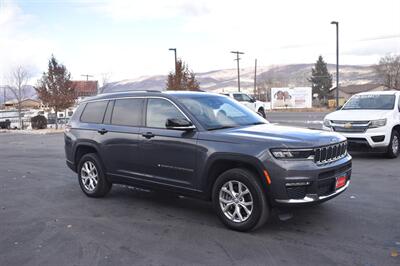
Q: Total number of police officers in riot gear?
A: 0